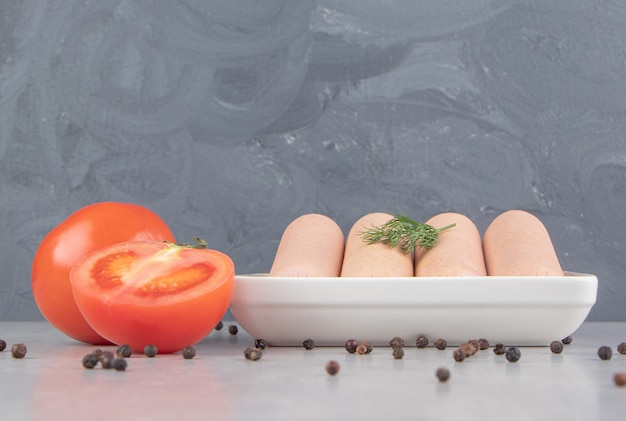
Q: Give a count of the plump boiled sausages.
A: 4